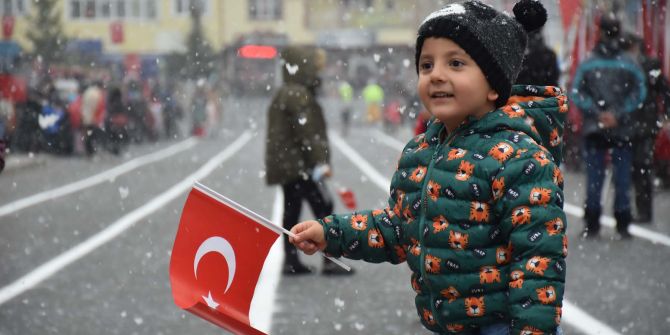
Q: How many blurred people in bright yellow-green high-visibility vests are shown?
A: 2